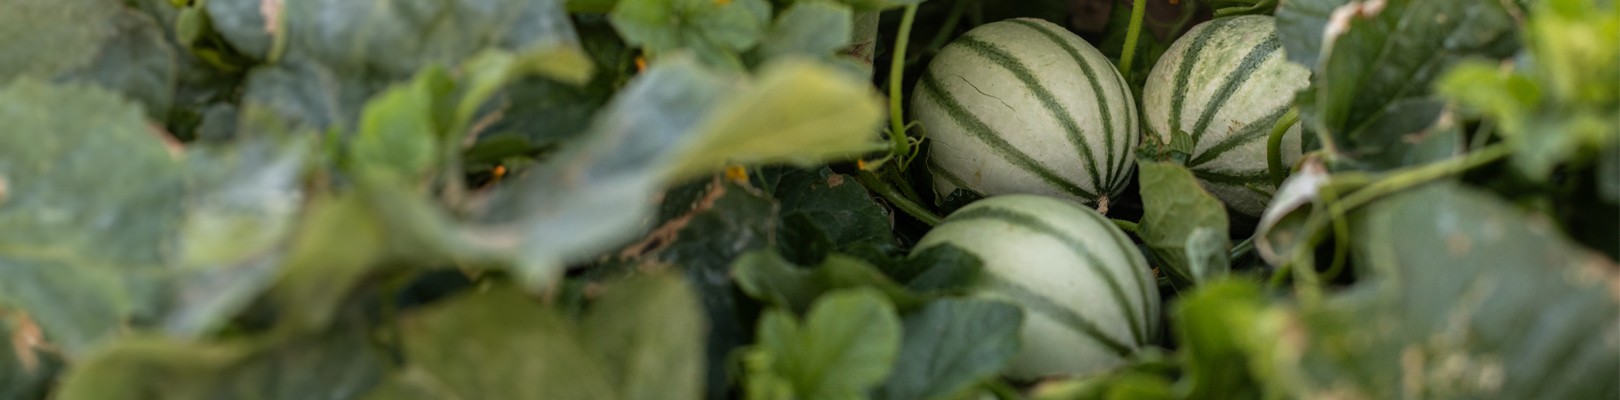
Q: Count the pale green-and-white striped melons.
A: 3